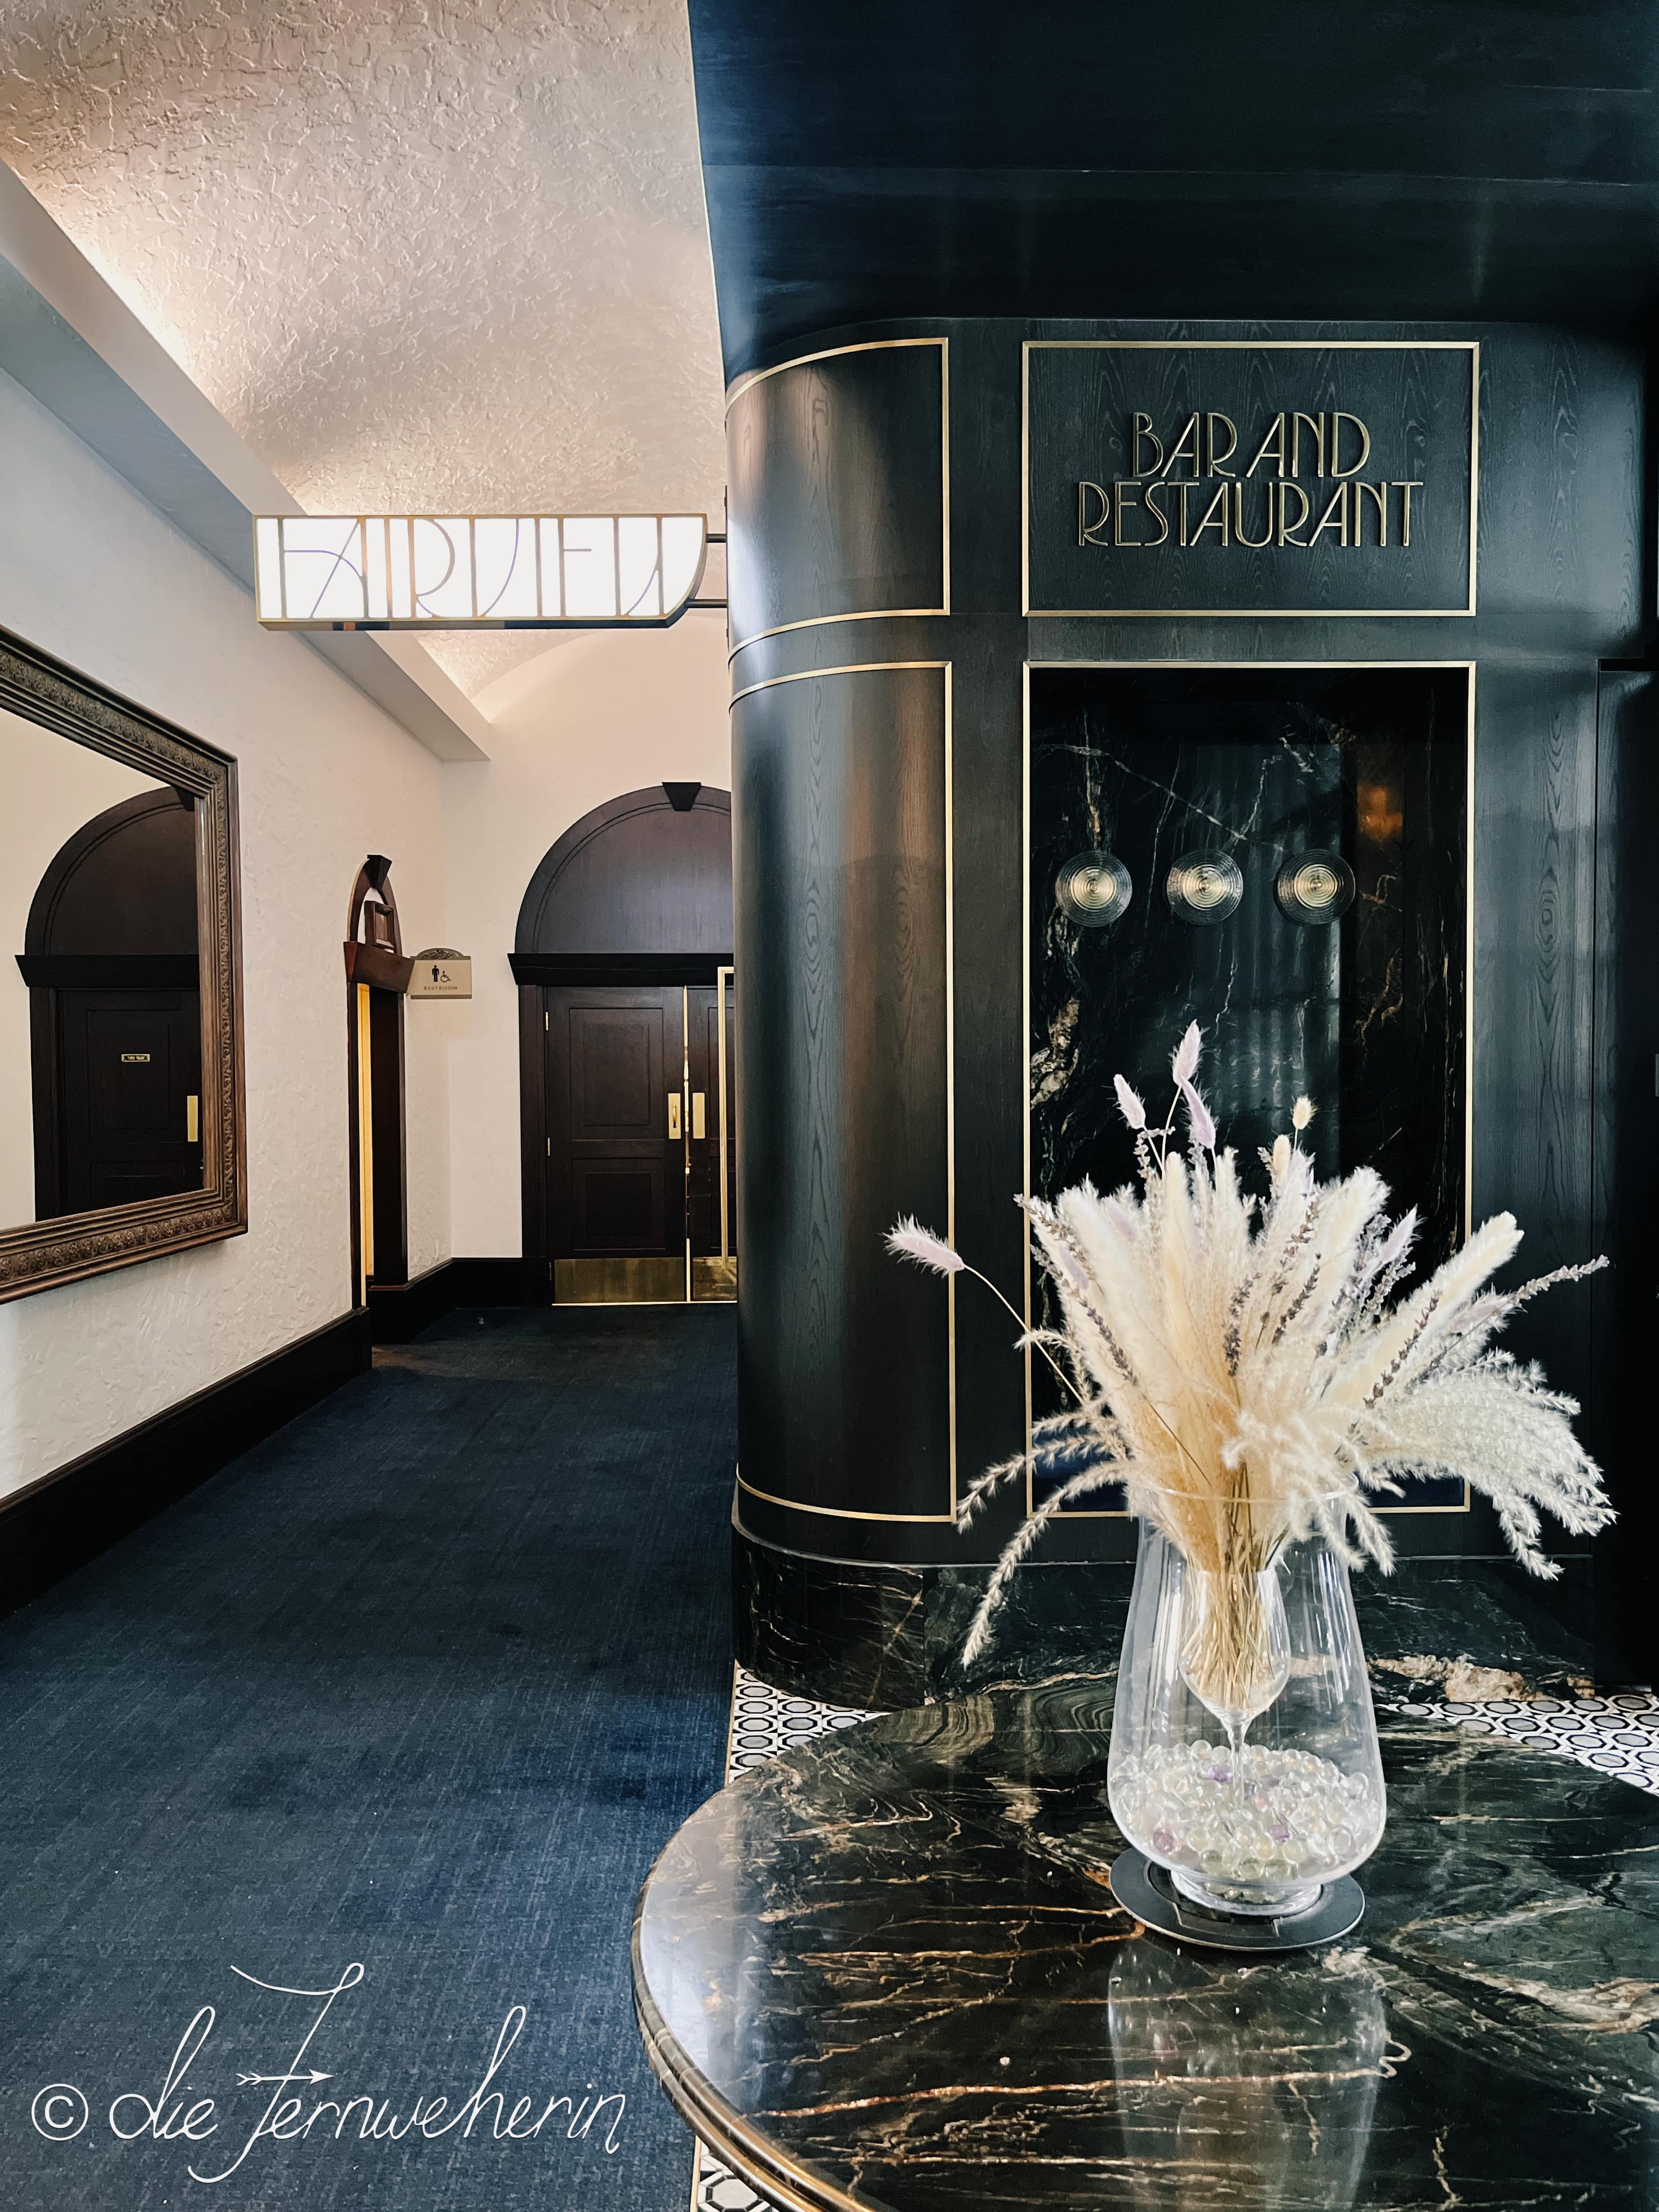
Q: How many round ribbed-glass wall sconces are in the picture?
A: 3